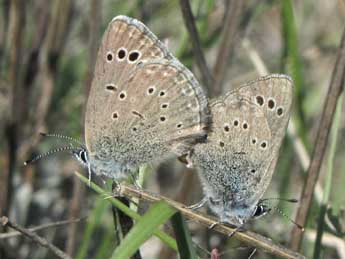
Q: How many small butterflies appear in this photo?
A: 2